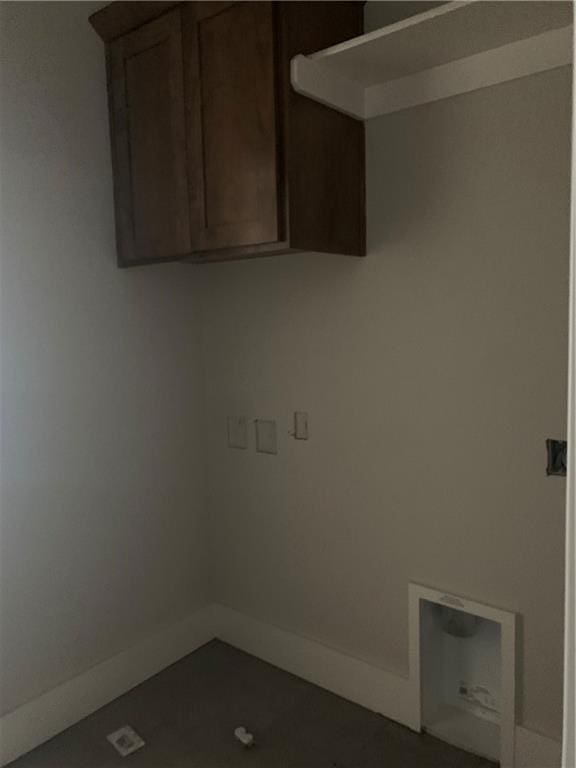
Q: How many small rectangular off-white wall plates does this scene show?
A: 3